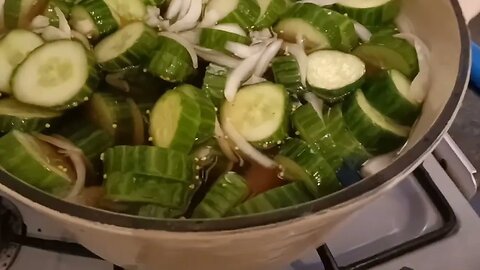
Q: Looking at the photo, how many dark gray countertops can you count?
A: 1